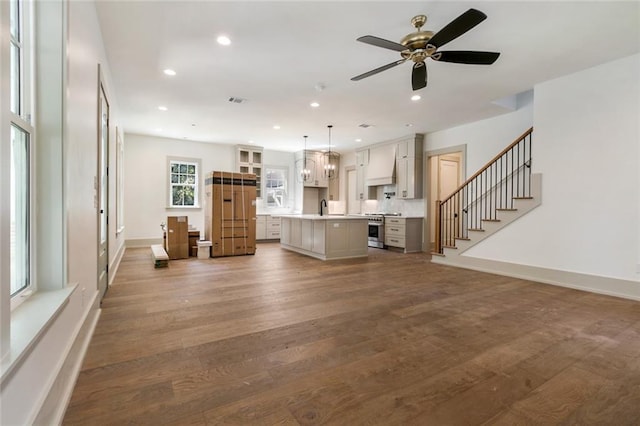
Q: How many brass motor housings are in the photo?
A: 1